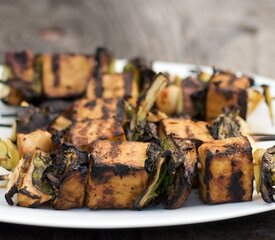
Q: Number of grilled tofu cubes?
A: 8